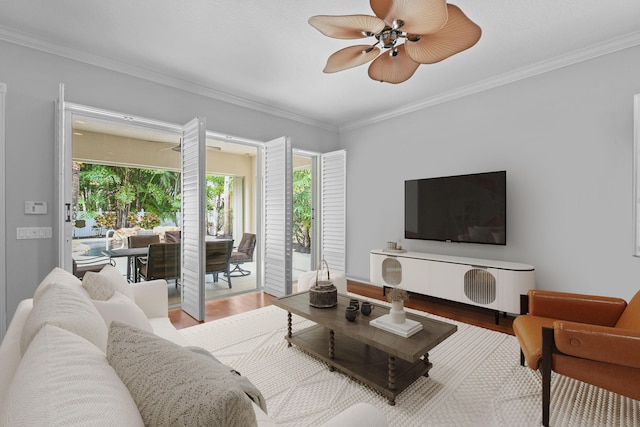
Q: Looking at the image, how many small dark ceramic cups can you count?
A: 3